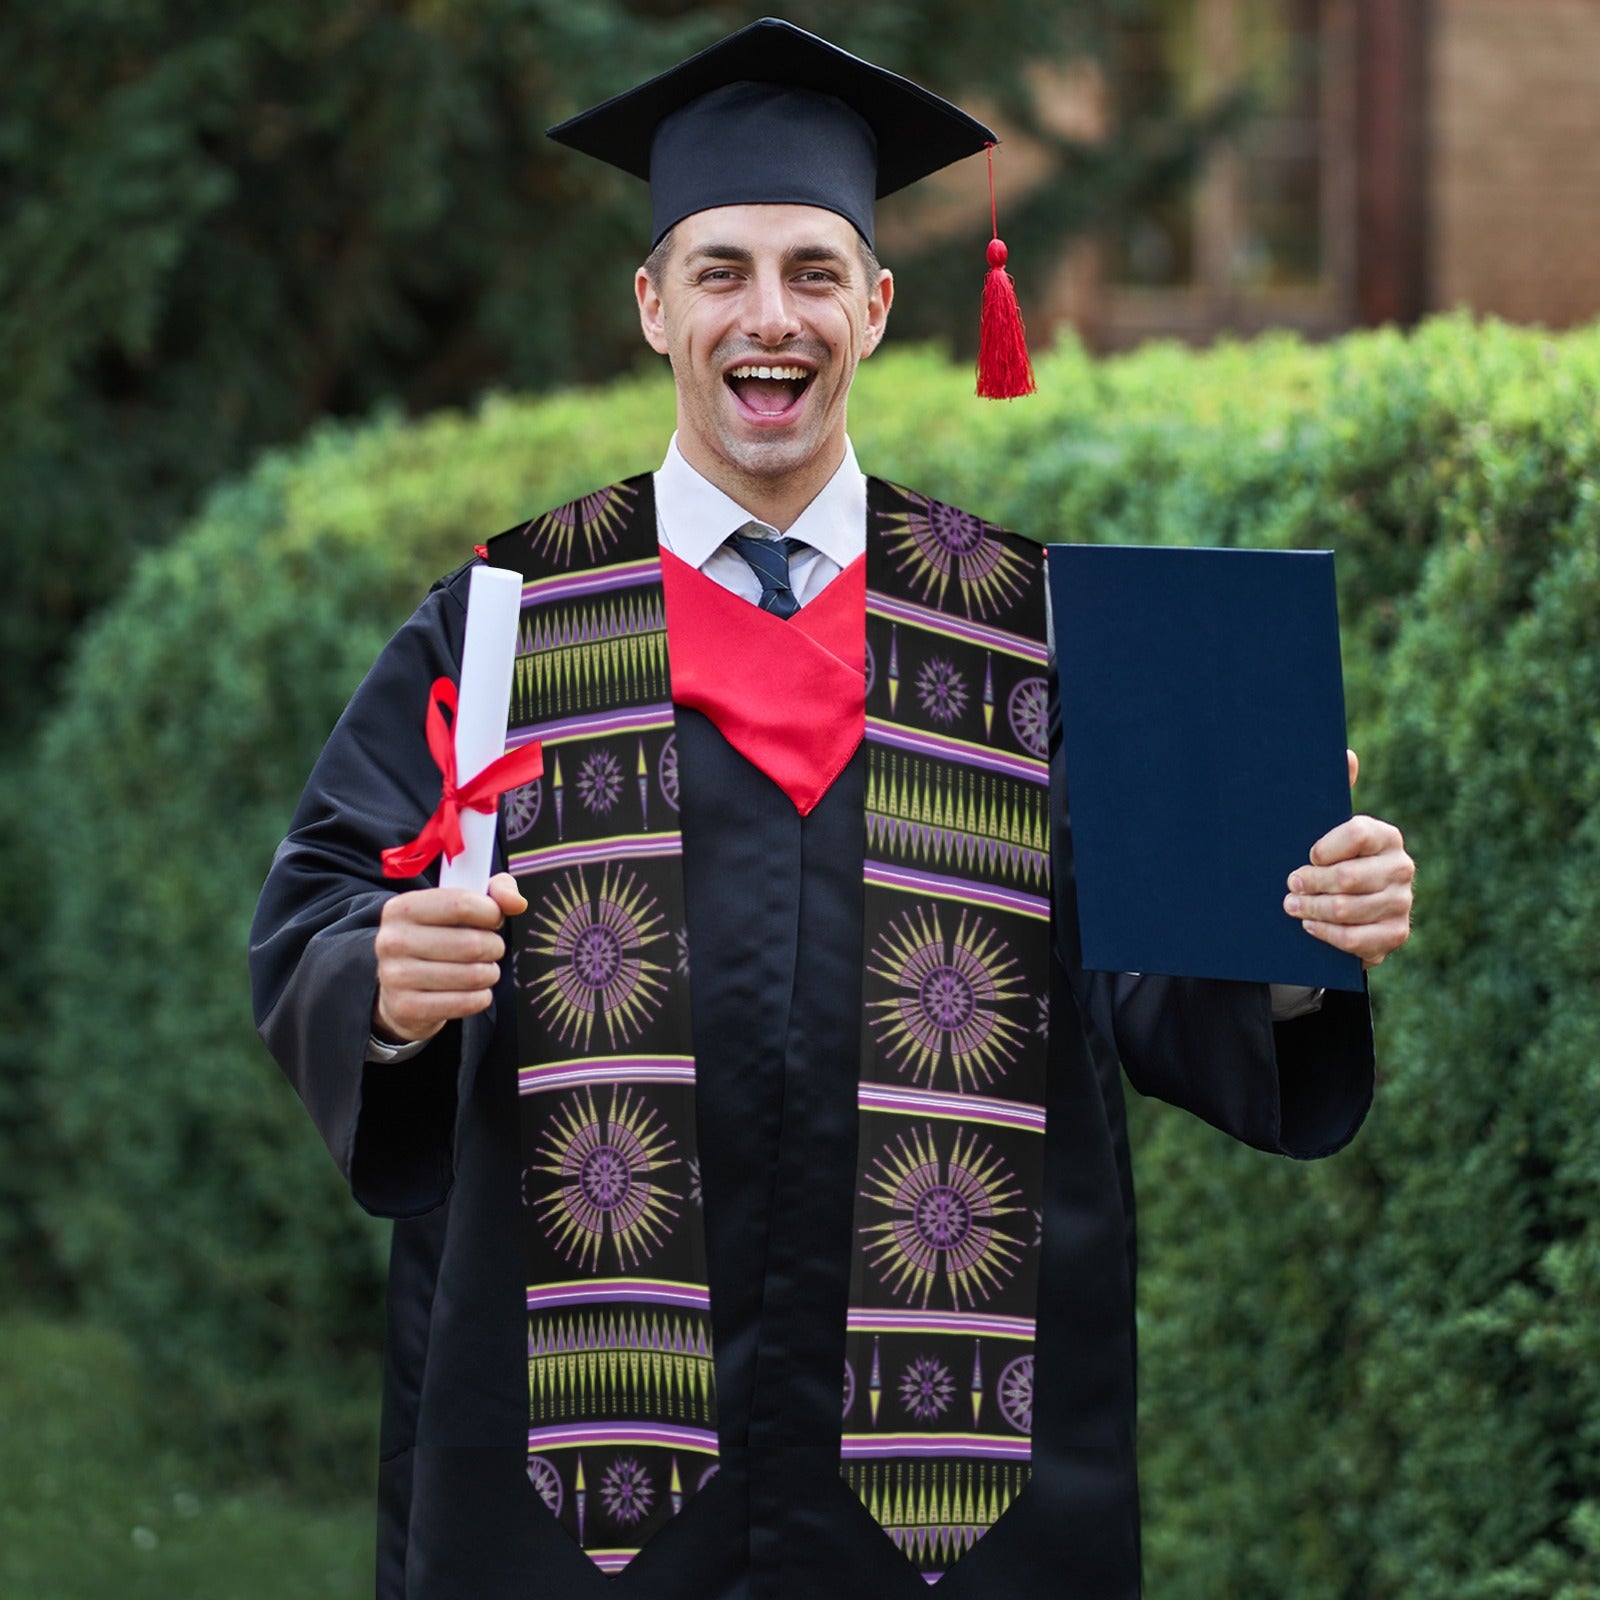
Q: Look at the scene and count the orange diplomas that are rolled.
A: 0